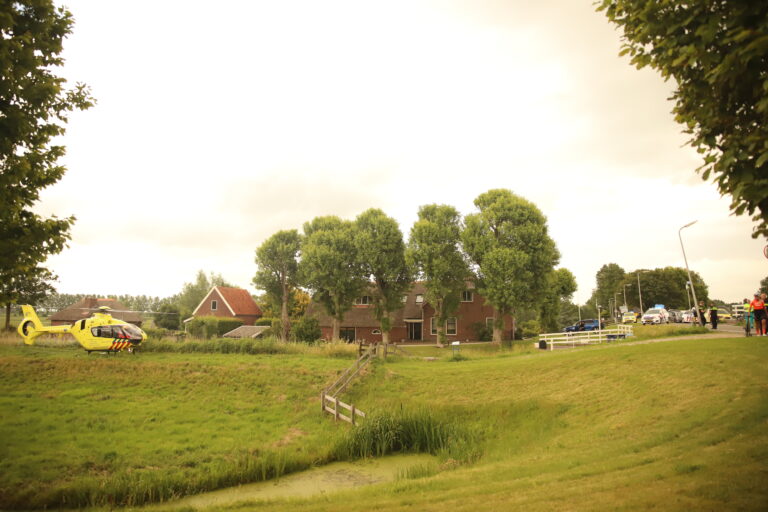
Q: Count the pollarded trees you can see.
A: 5